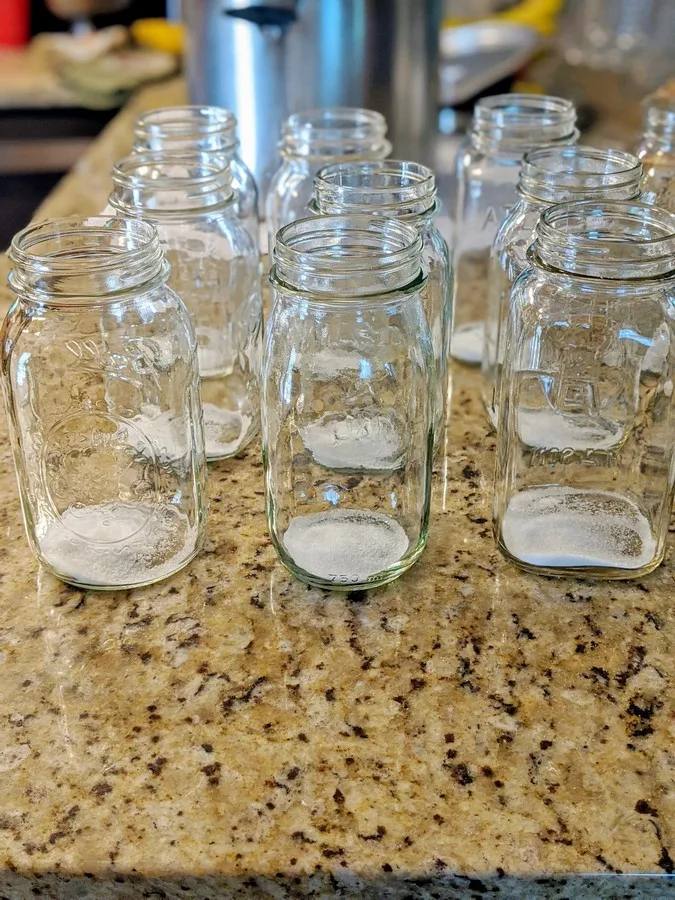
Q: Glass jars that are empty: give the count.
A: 0